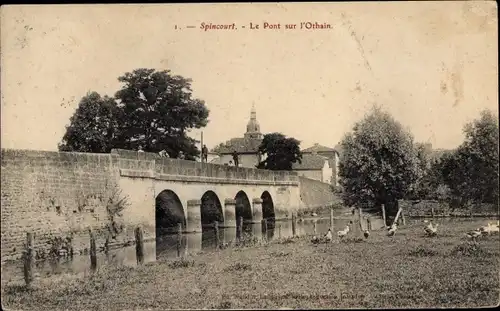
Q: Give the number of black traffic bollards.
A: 0